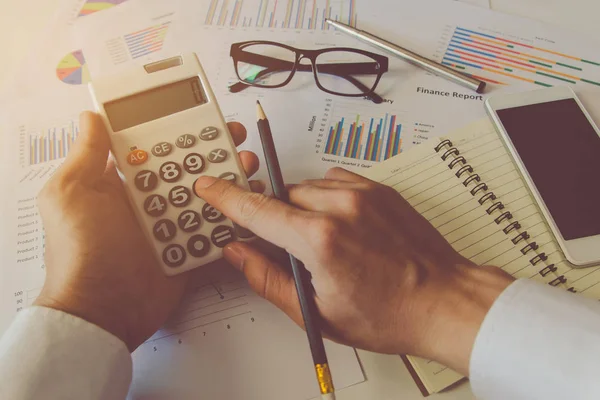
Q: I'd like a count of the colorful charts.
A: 7